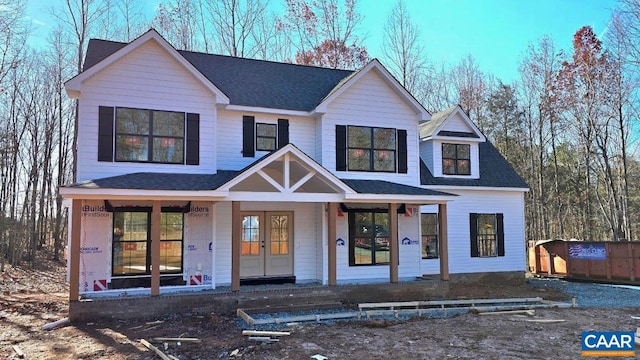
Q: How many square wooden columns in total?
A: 6